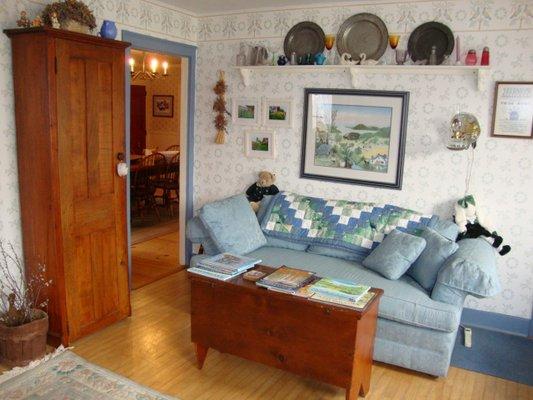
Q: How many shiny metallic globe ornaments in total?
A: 1